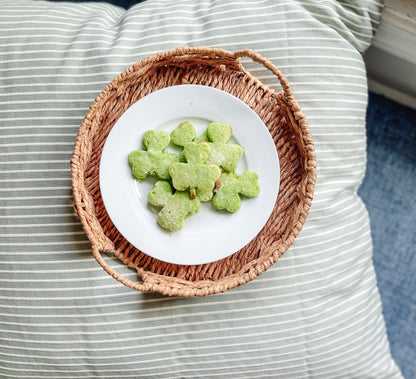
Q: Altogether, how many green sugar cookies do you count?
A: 6